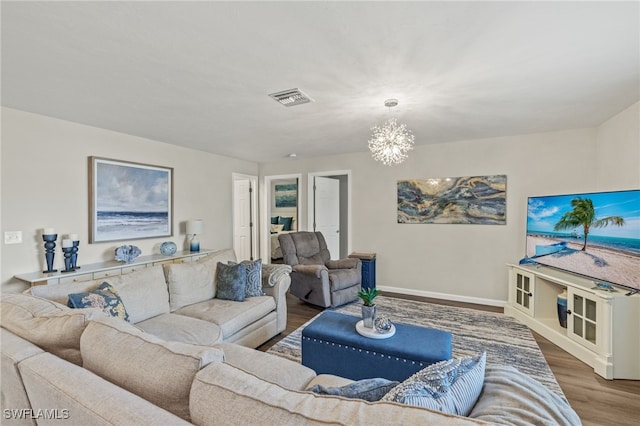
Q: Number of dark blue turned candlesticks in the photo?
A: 3